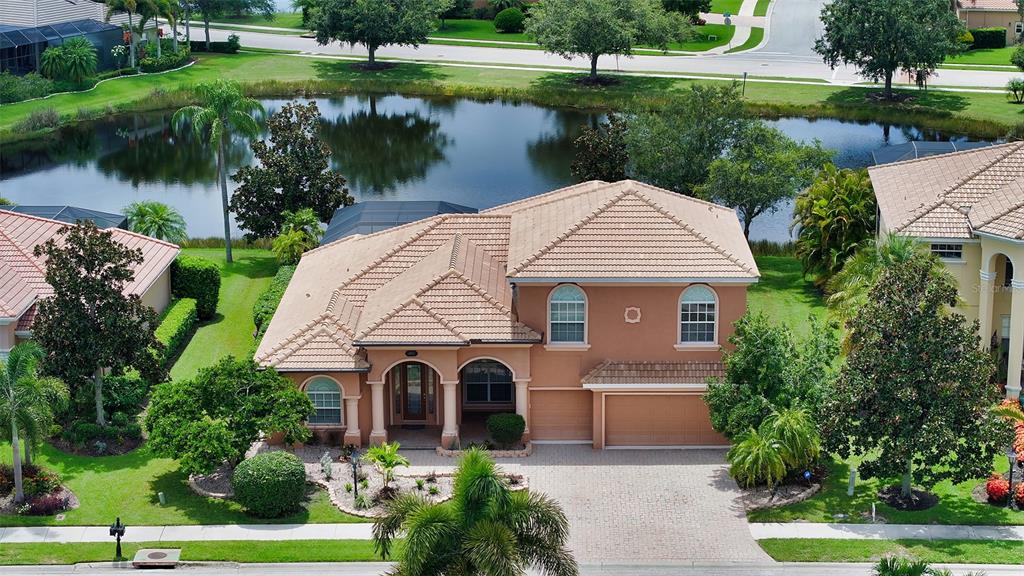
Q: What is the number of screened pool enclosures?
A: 4